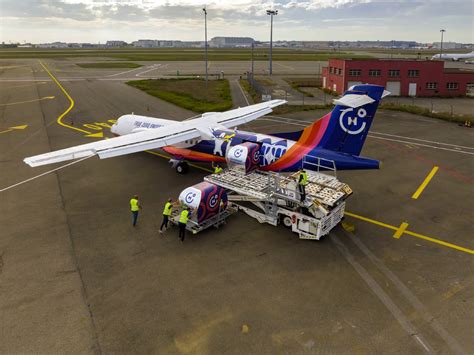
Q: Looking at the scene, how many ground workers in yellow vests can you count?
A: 5